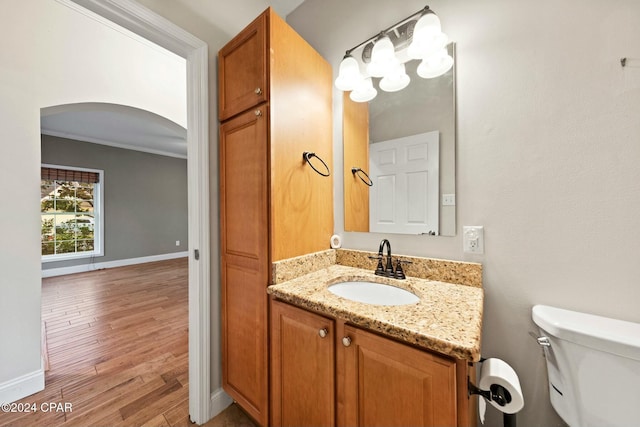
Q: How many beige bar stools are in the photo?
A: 0